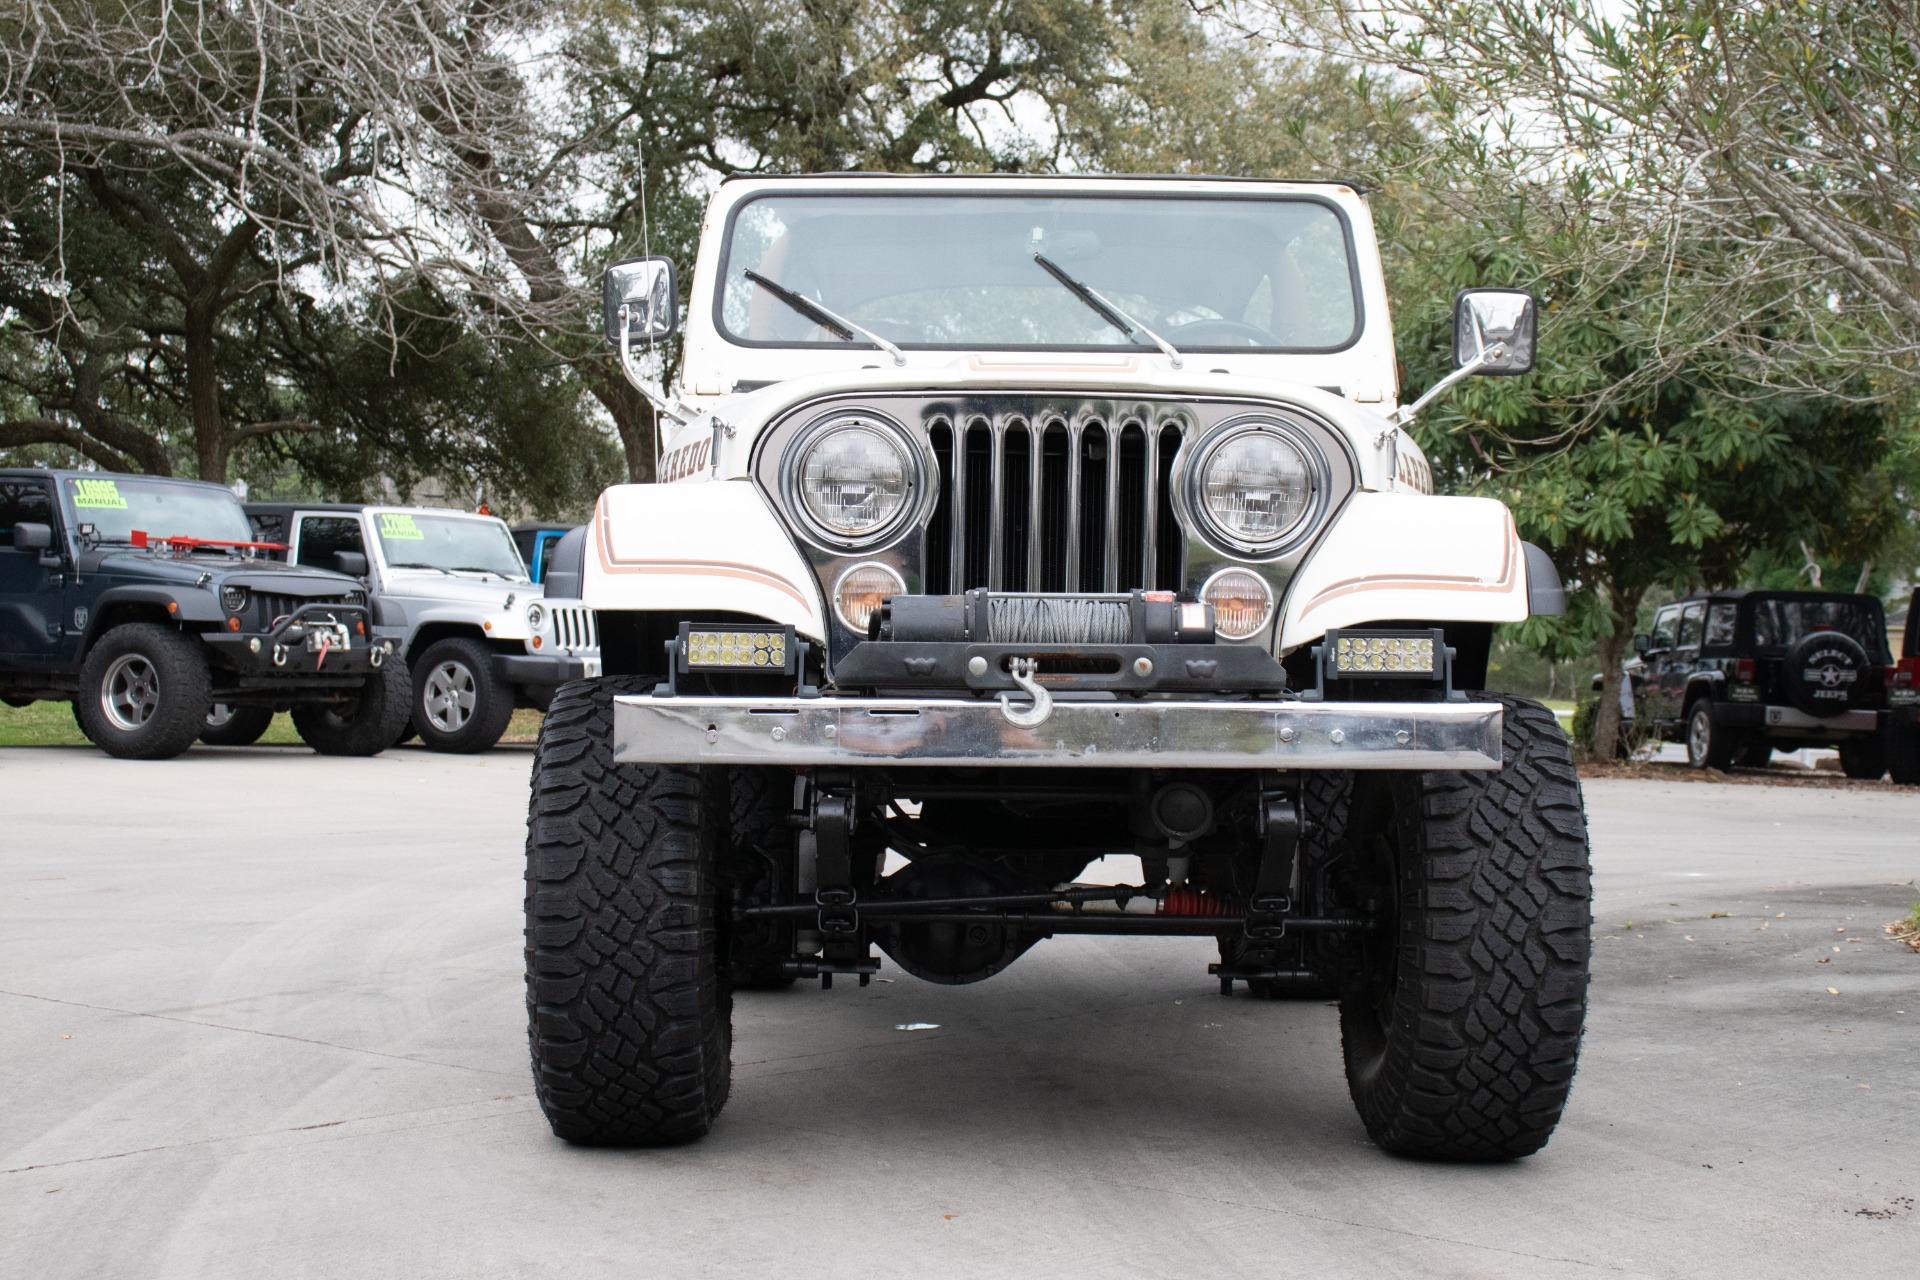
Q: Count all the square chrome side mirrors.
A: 2